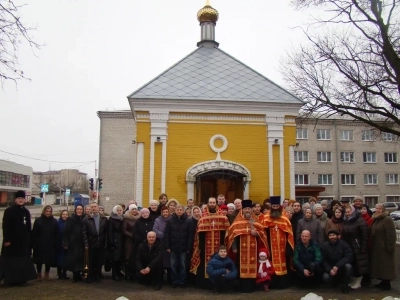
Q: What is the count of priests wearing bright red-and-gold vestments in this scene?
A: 3